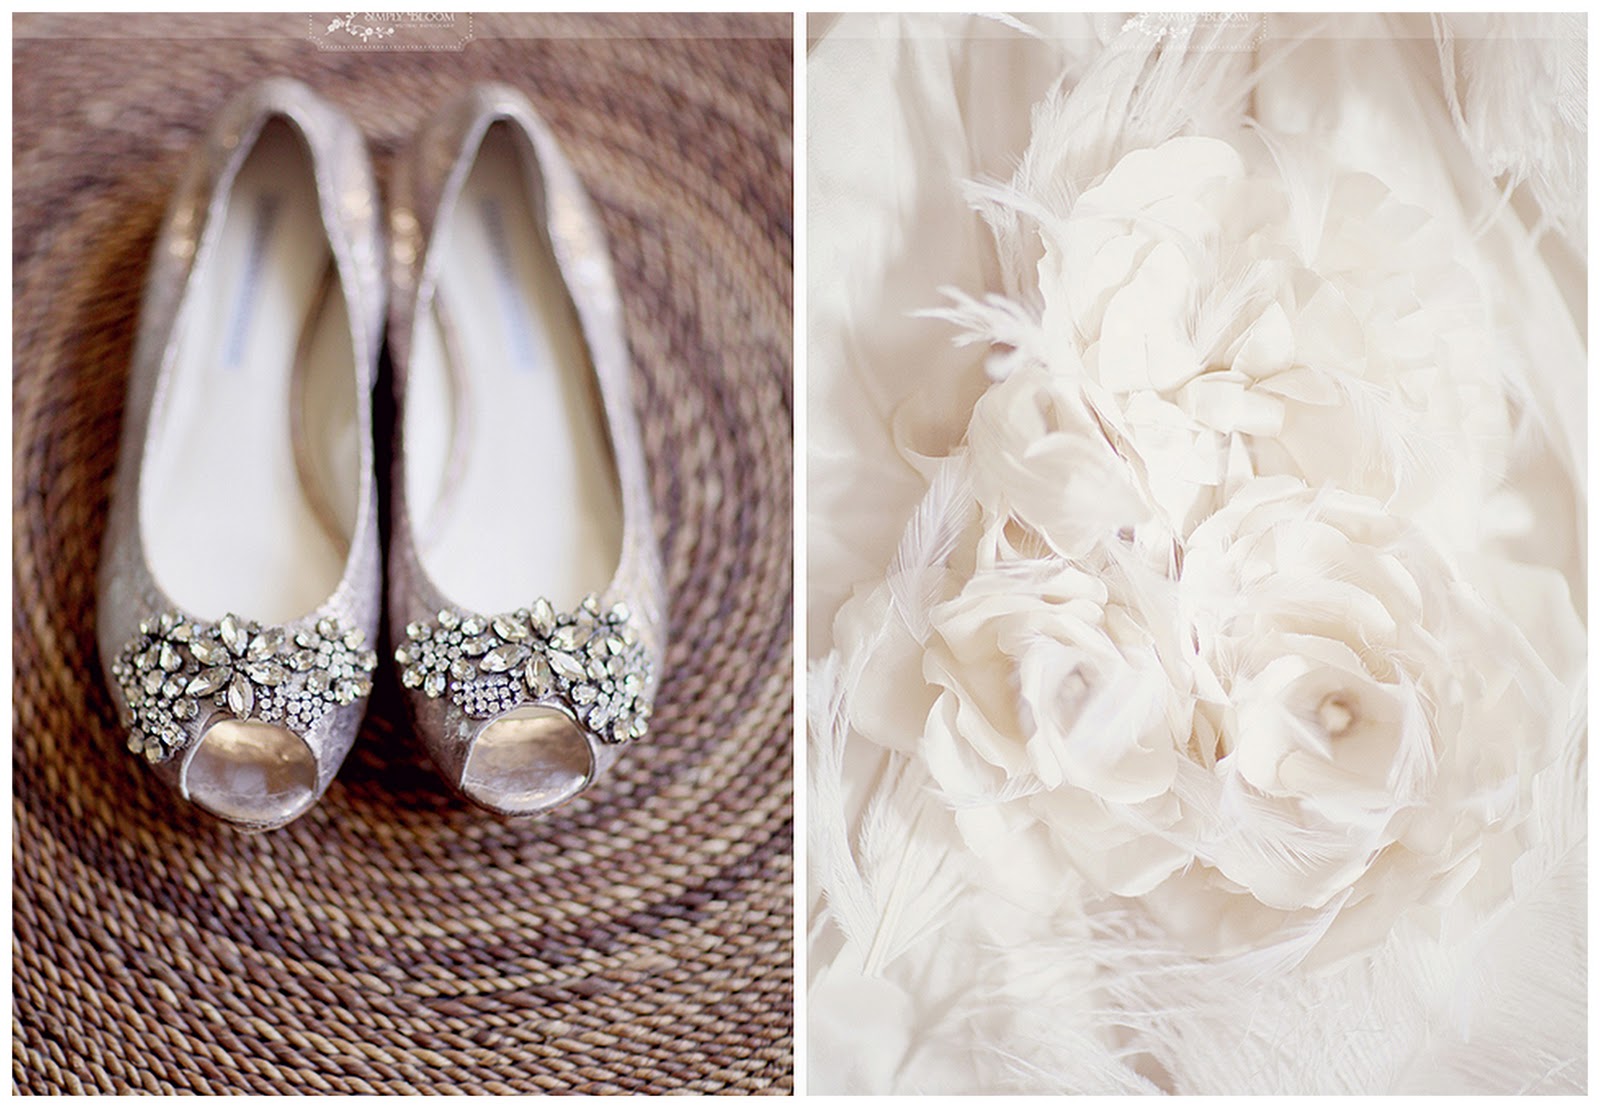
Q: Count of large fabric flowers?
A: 3